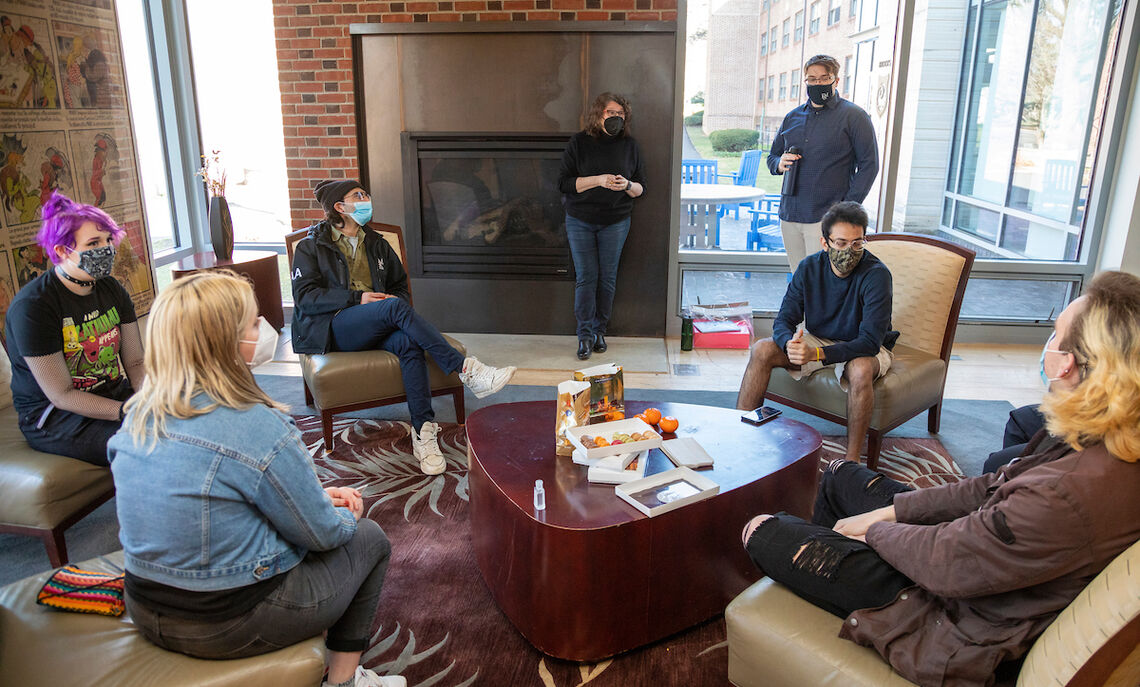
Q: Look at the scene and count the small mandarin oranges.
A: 3